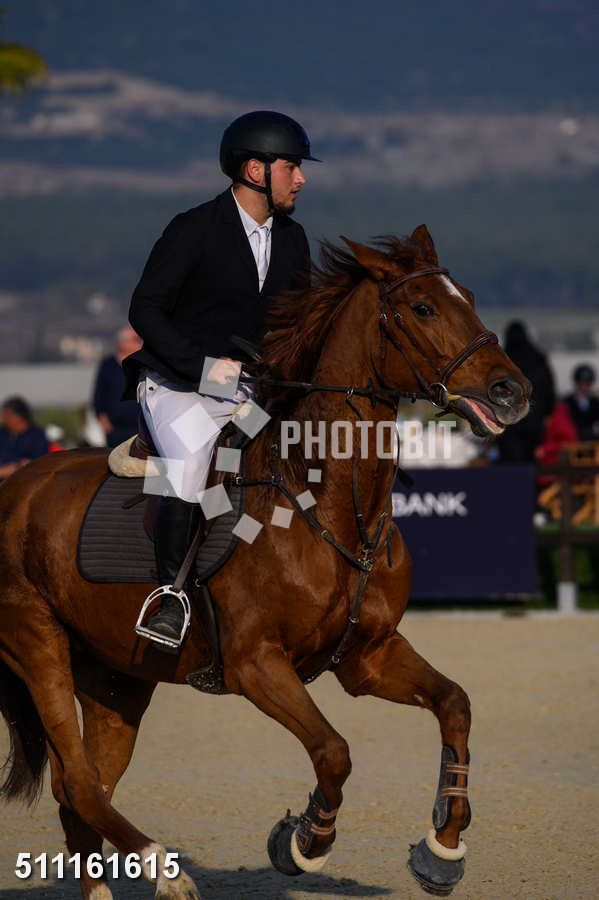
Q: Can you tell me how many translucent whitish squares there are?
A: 10